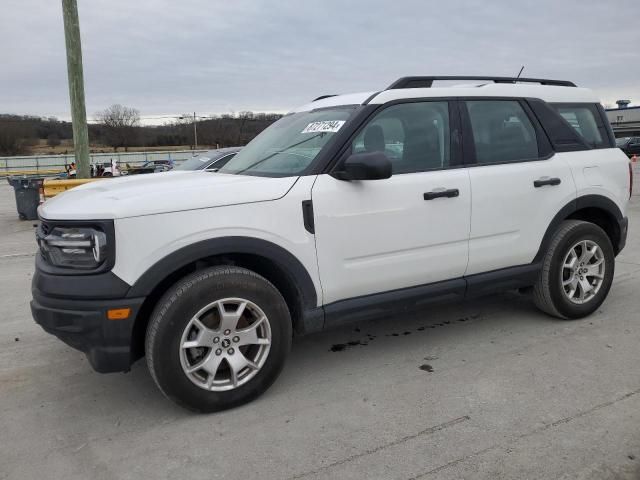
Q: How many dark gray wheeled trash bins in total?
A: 1